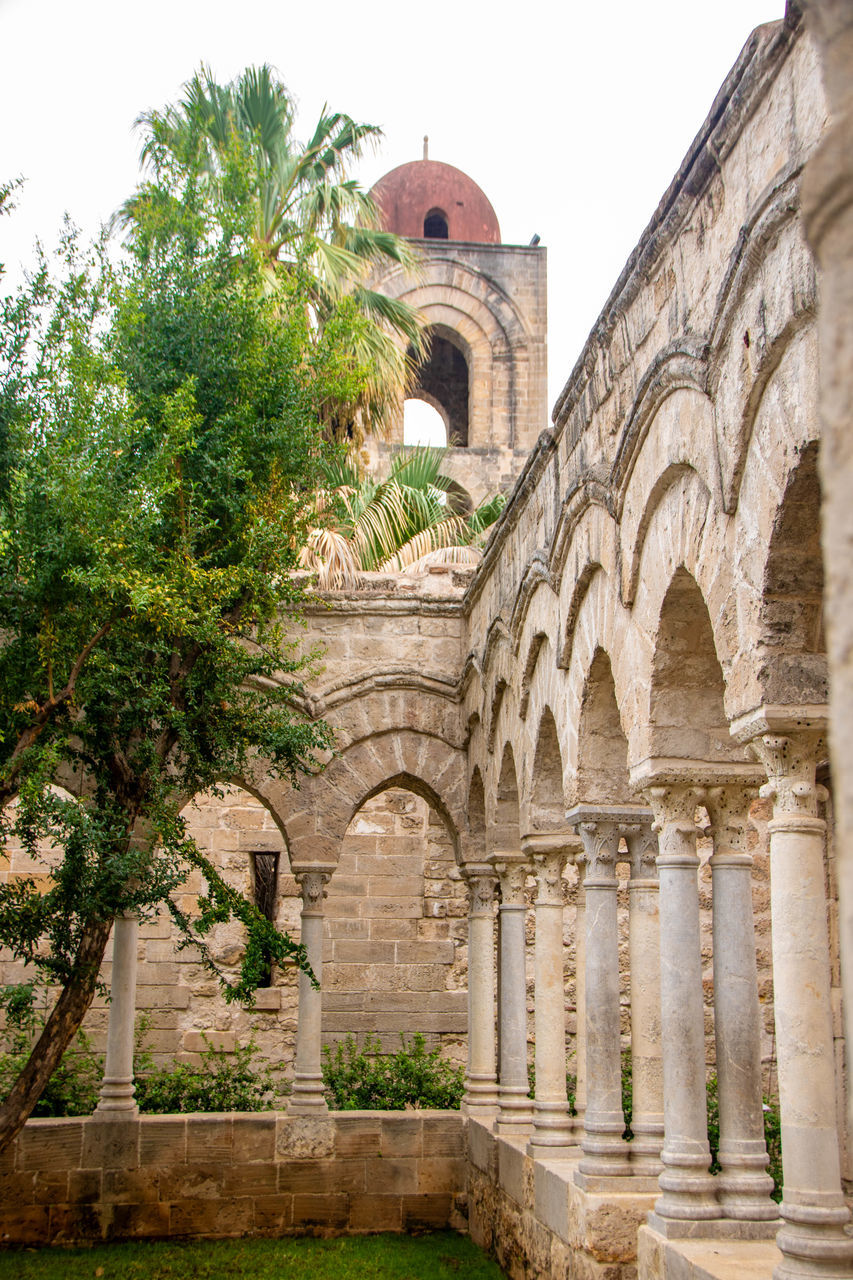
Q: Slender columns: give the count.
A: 11